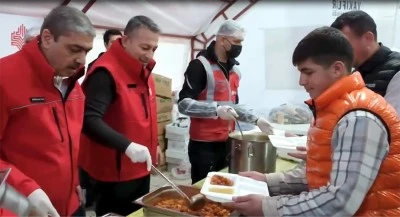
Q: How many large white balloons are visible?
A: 0